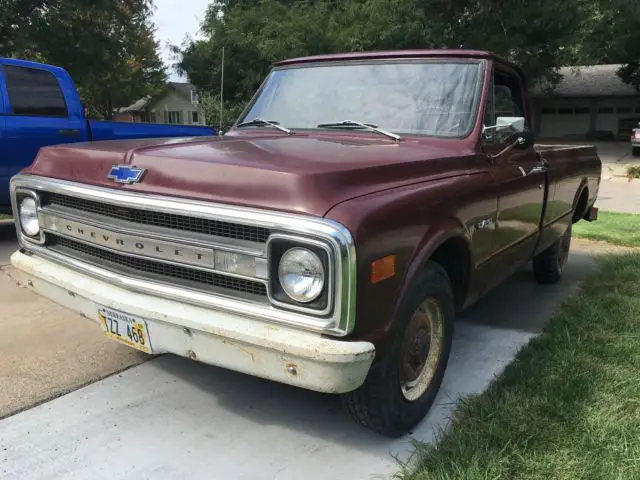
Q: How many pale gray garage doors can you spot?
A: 2